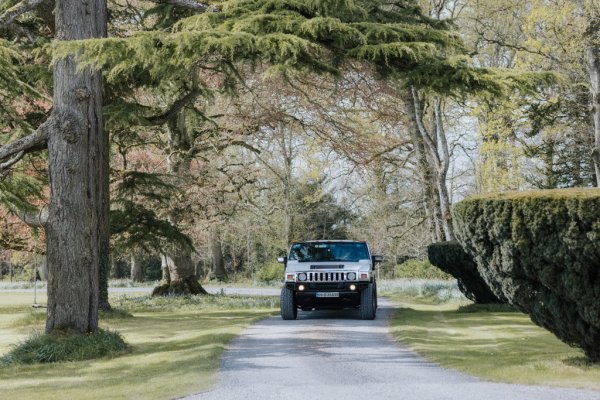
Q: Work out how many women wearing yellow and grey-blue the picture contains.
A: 0